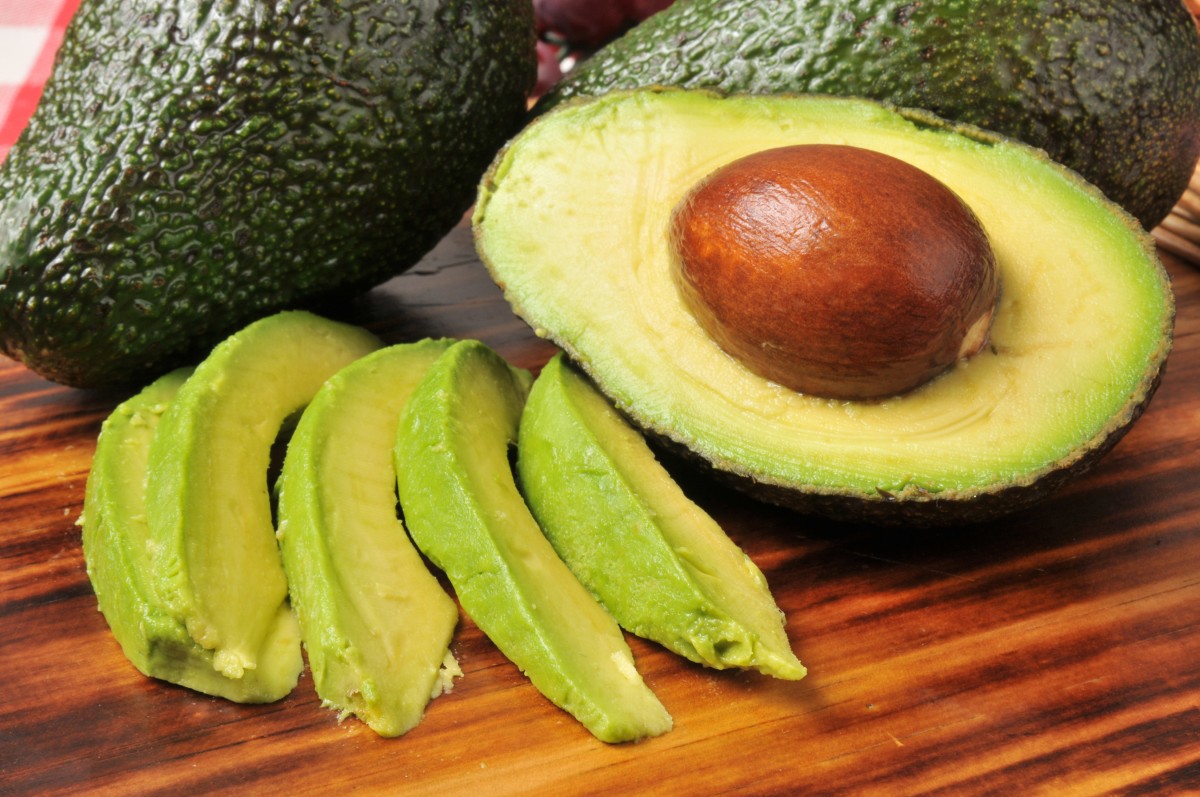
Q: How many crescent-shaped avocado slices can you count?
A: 5